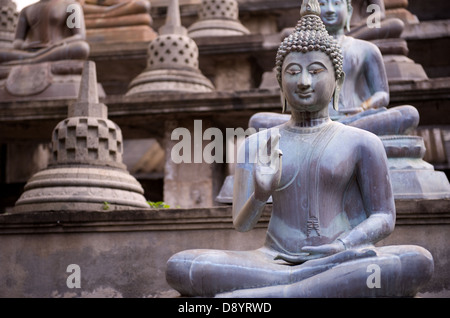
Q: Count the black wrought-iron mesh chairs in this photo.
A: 0